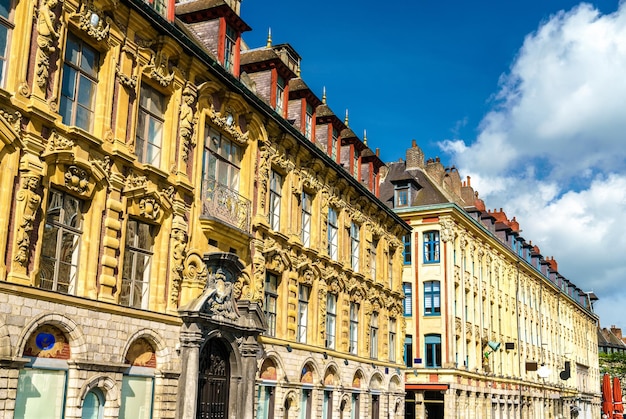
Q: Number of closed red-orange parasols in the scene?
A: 2